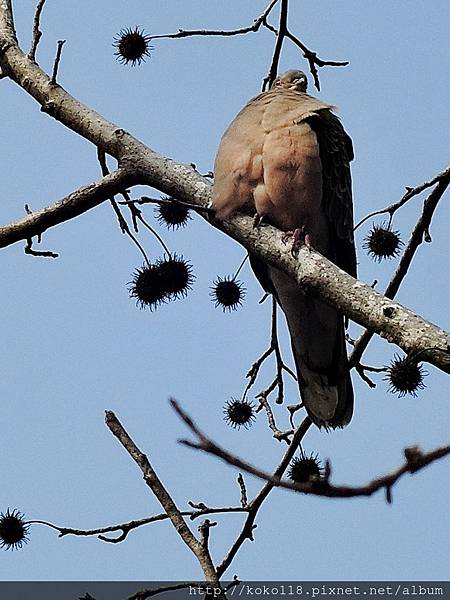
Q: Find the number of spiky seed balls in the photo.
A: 10